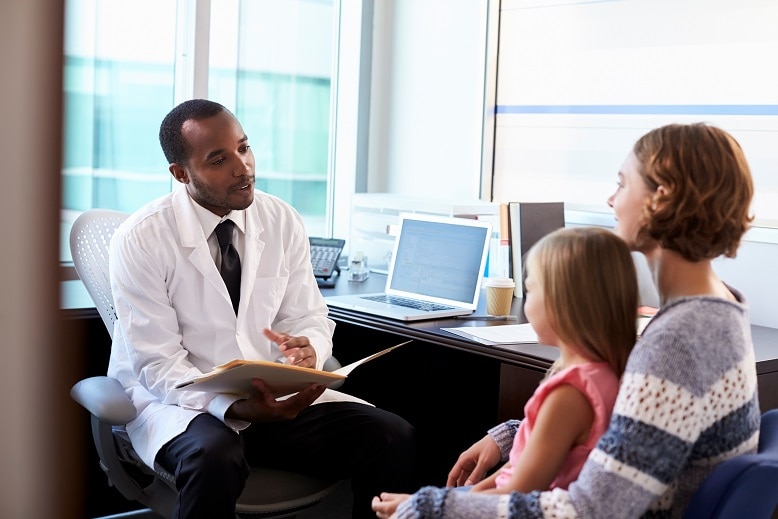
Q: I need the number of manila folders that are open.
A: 1